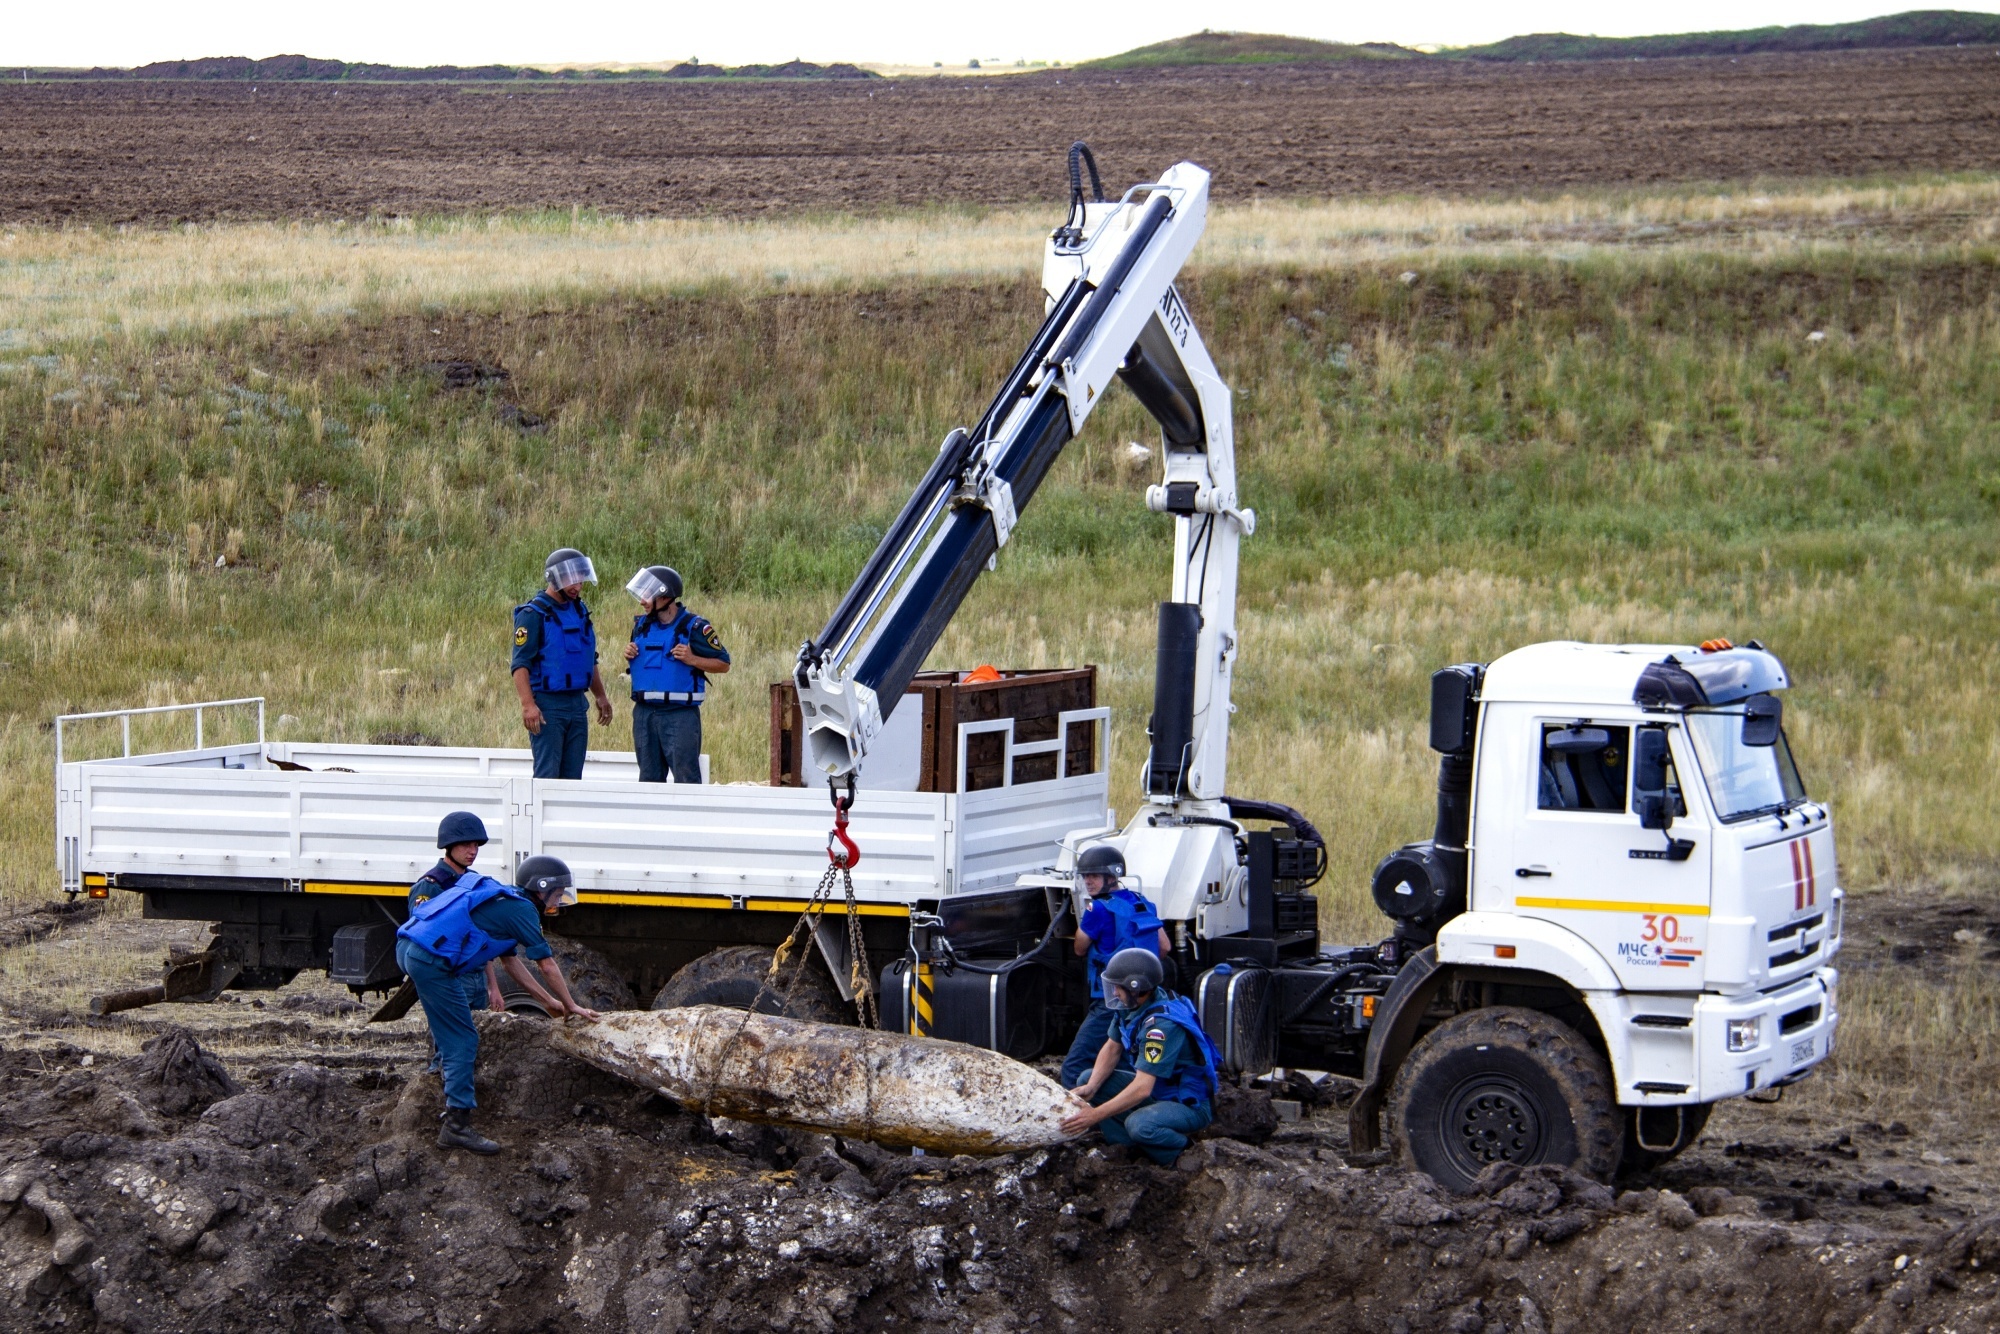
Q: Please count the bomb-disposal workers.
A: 6